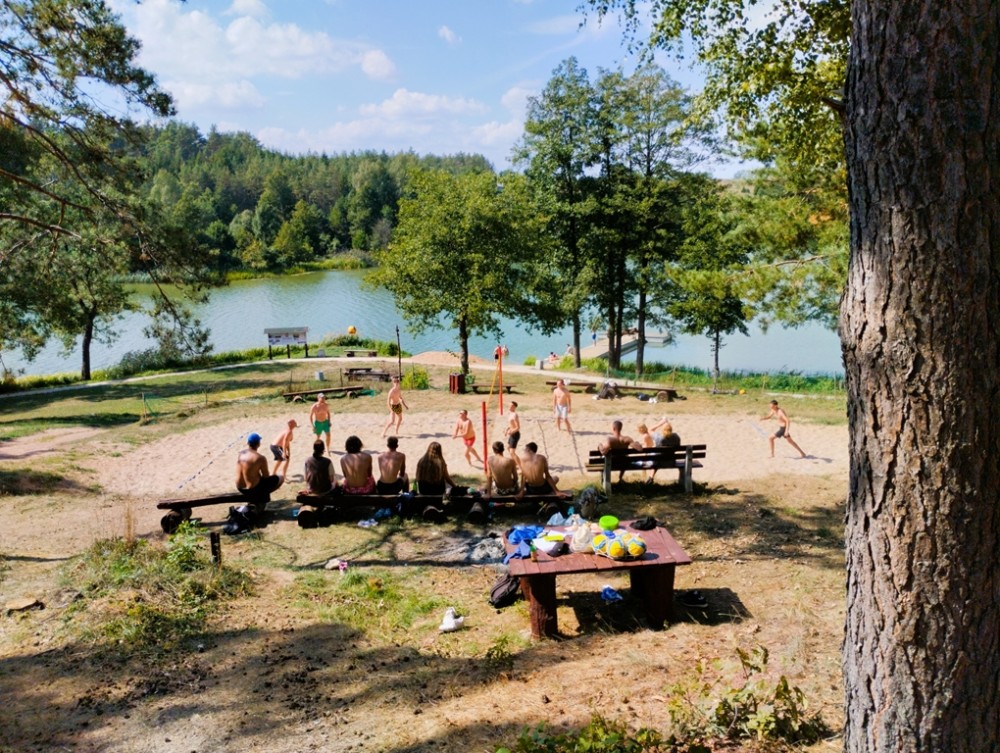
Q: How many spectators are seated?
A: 10